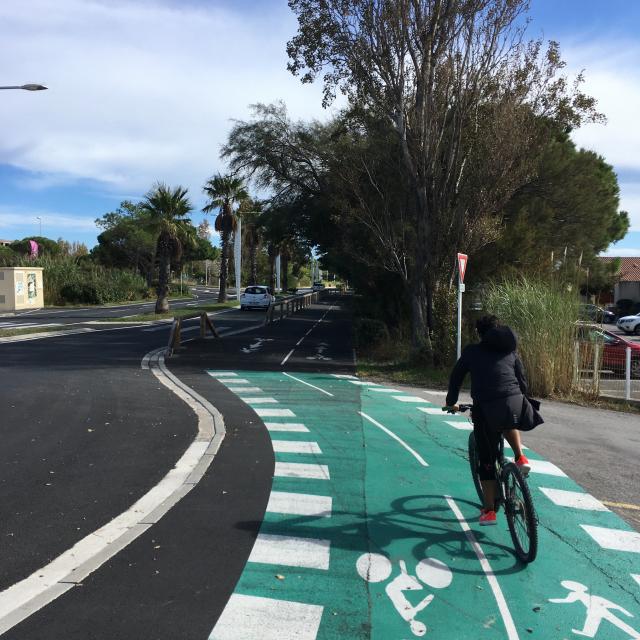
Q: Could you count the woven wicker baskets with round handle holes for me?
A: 0